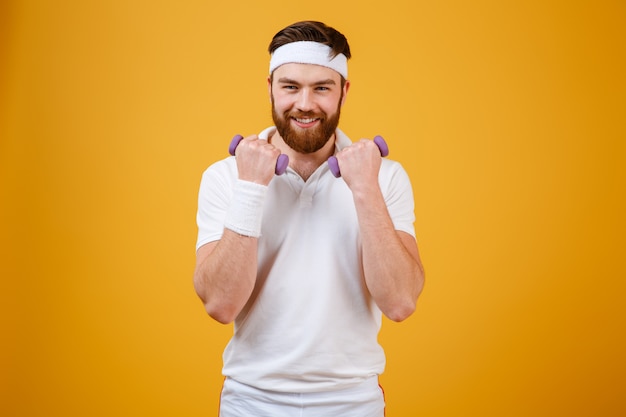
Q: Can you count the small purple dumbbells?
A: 2